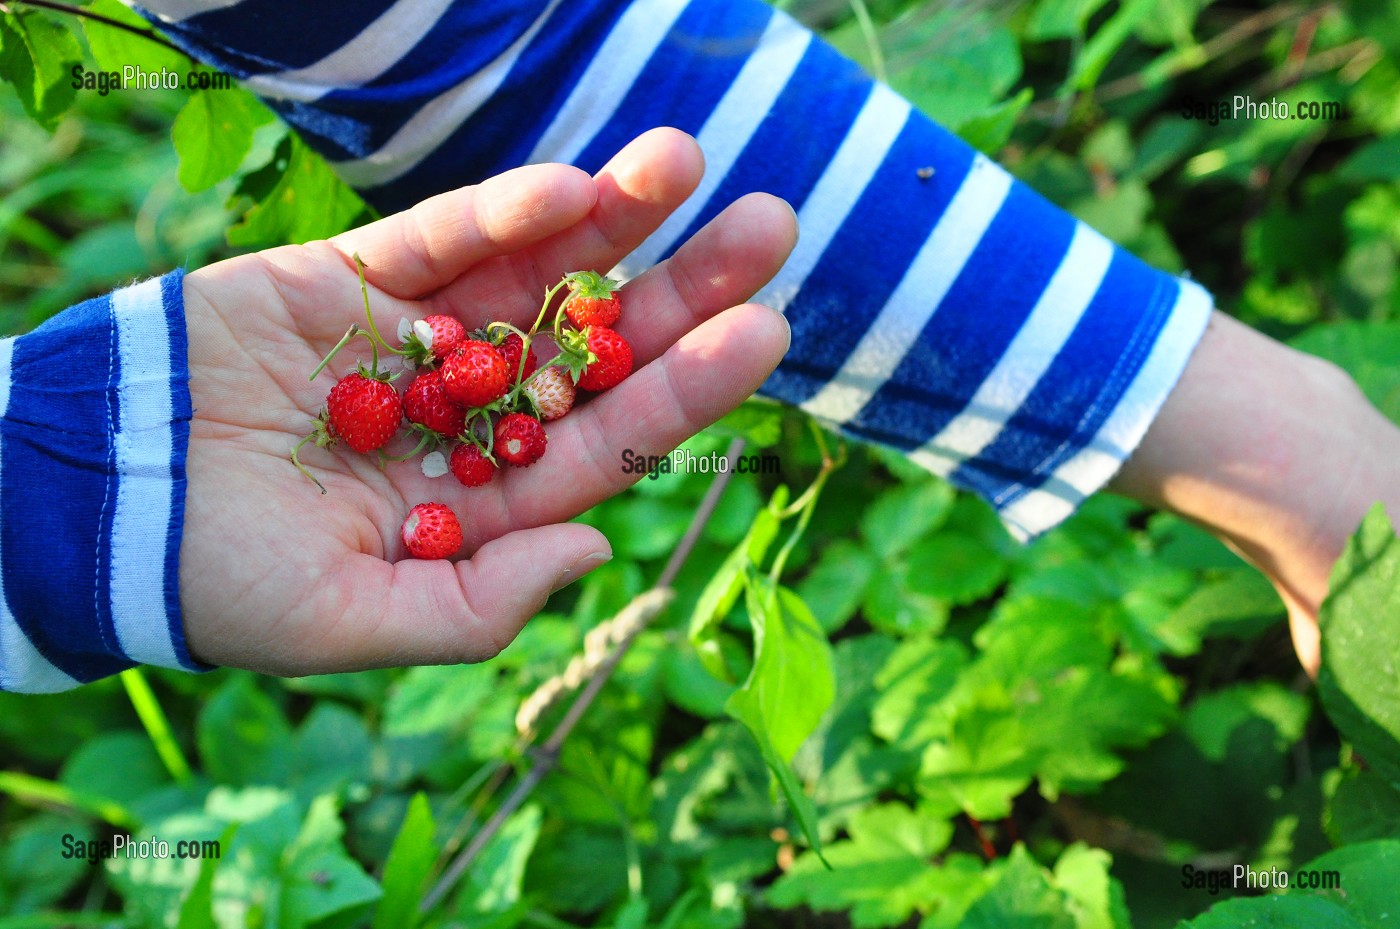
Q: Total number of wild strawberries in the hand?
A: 11